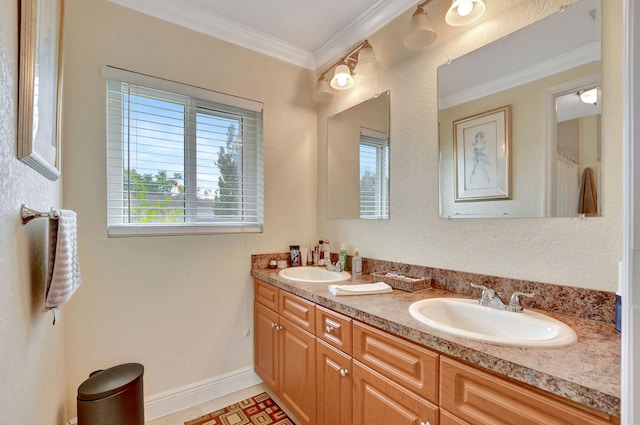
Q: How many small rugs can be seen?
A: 1